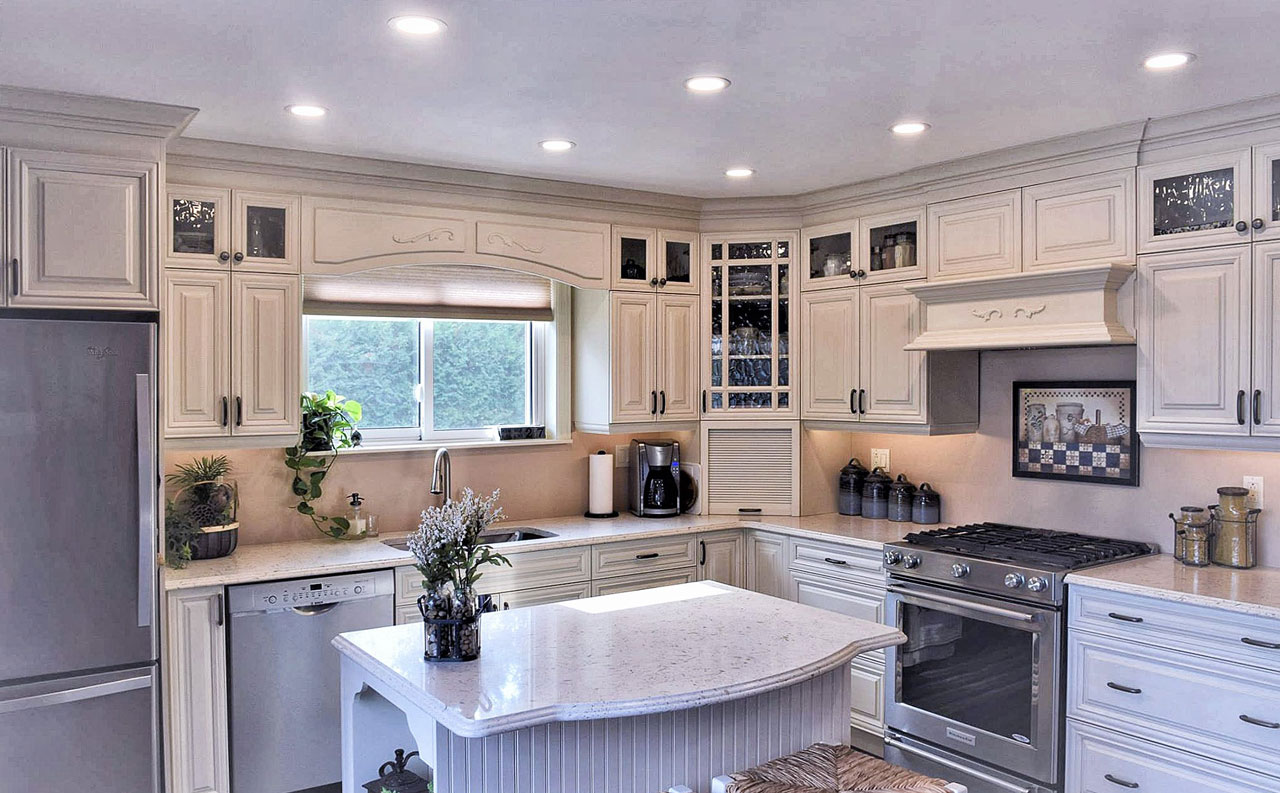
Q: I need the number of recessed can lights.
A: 7